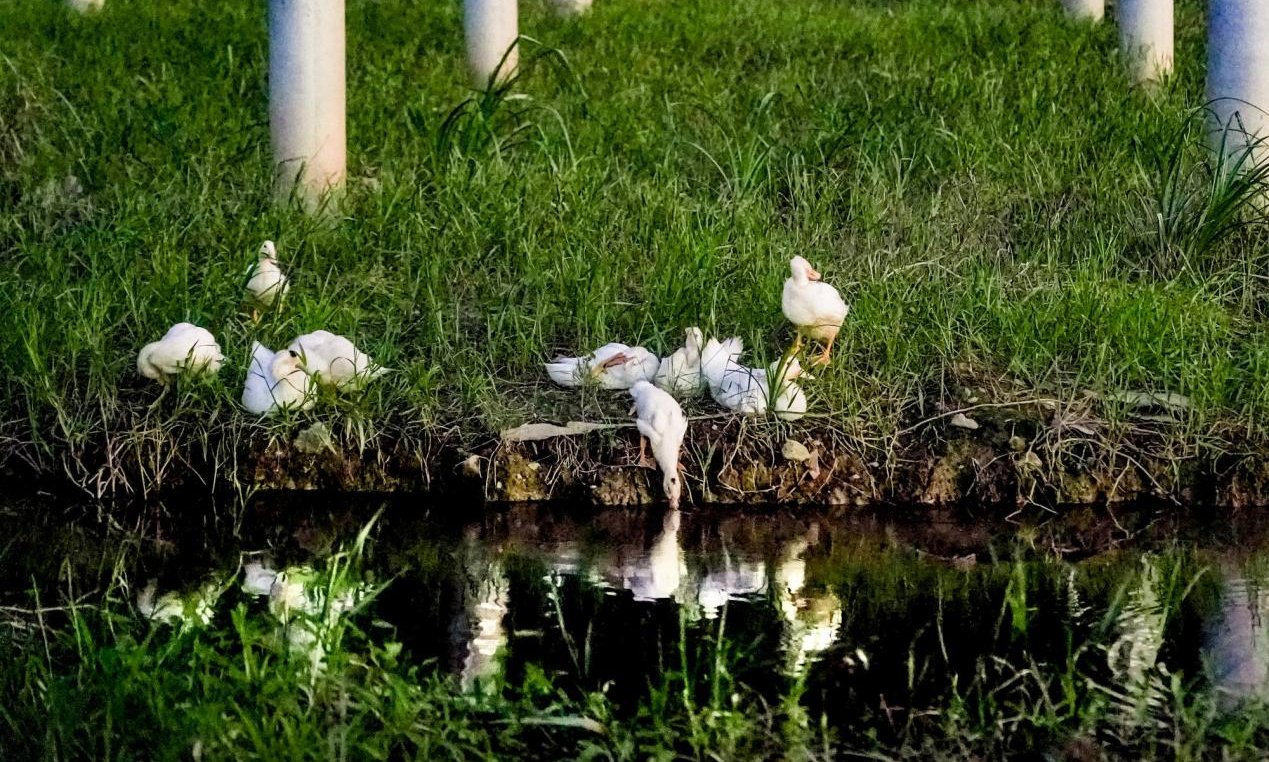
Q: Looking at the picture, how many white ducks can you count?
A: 9